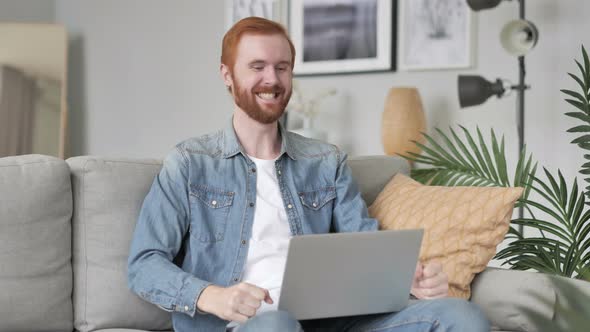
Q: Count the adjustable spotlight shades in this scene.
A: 3